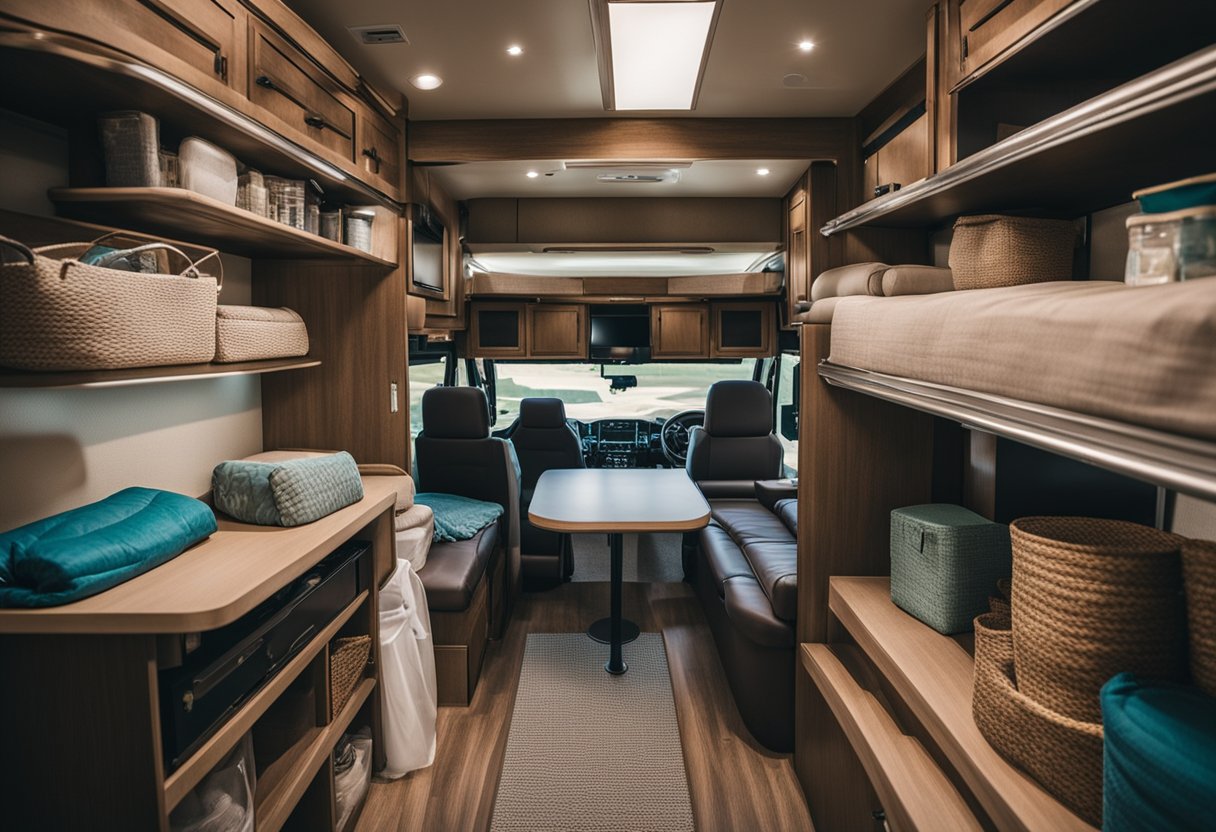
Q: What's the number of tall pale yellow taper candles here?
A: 0